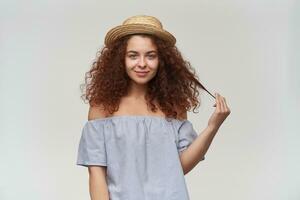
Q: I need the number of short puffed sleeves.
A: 2